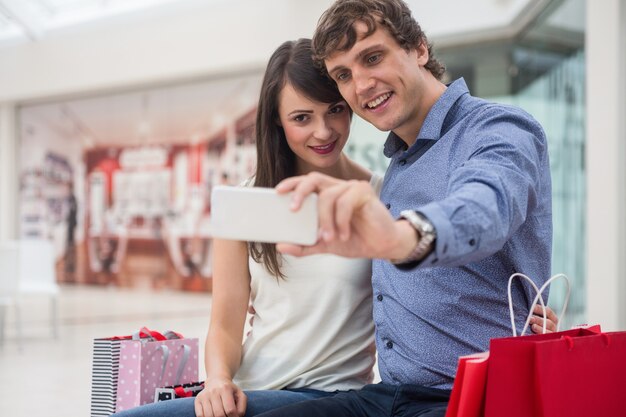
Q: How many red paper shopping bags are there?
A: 2